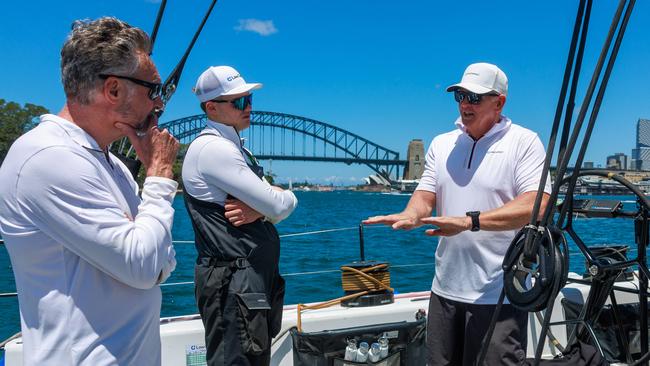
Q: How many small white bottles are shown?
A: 4